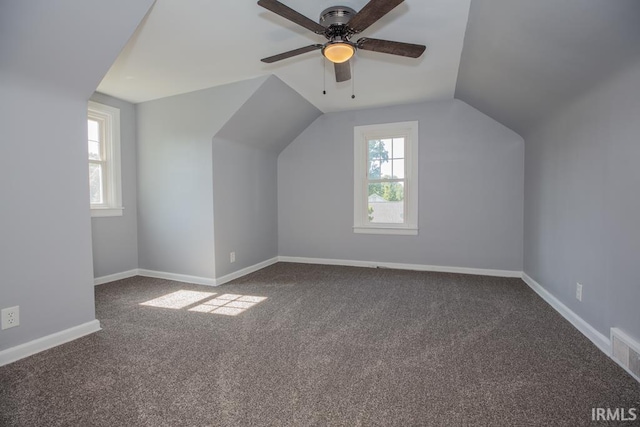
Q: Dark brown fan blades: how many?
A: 5